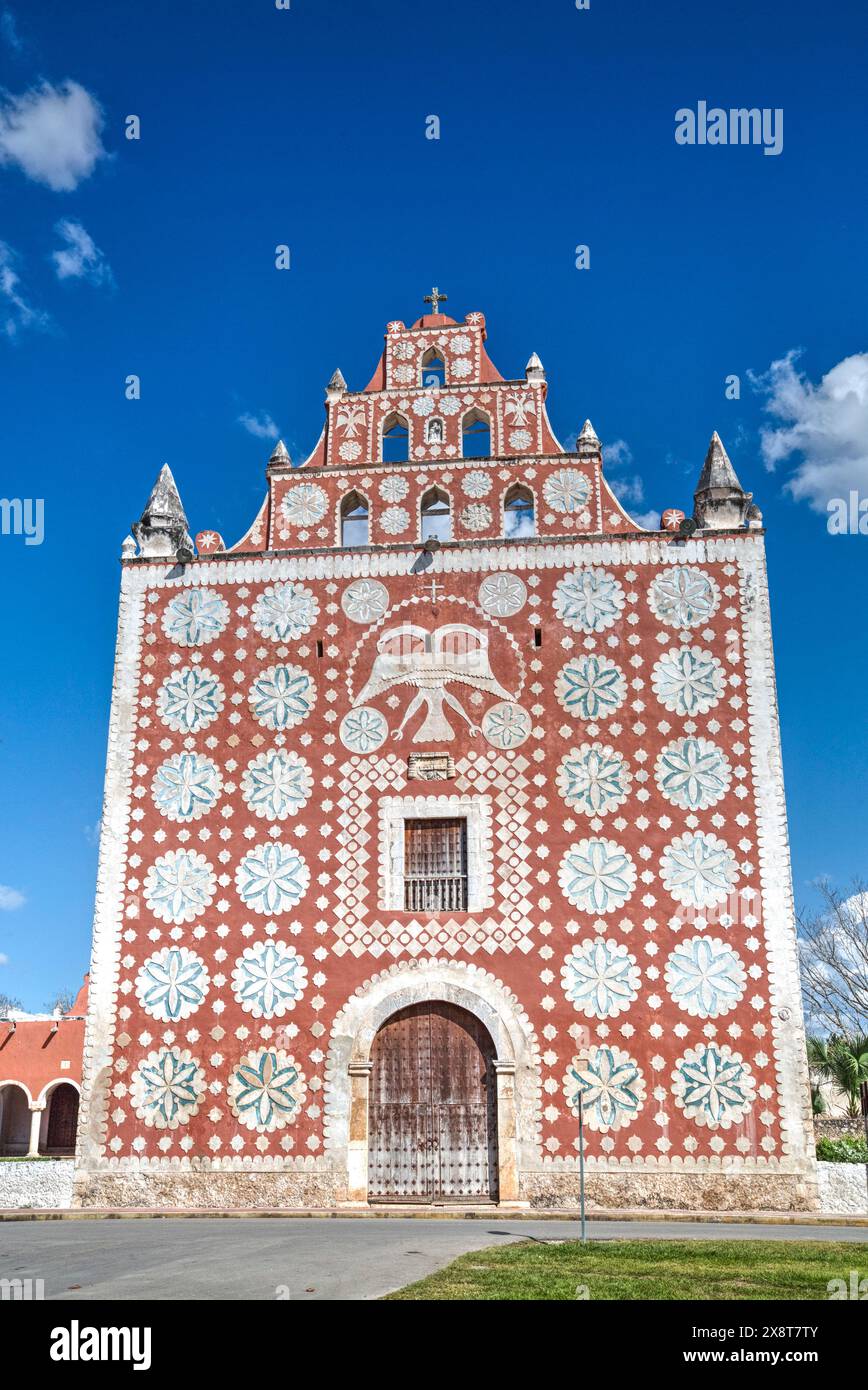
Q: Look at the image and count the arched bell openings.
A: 6